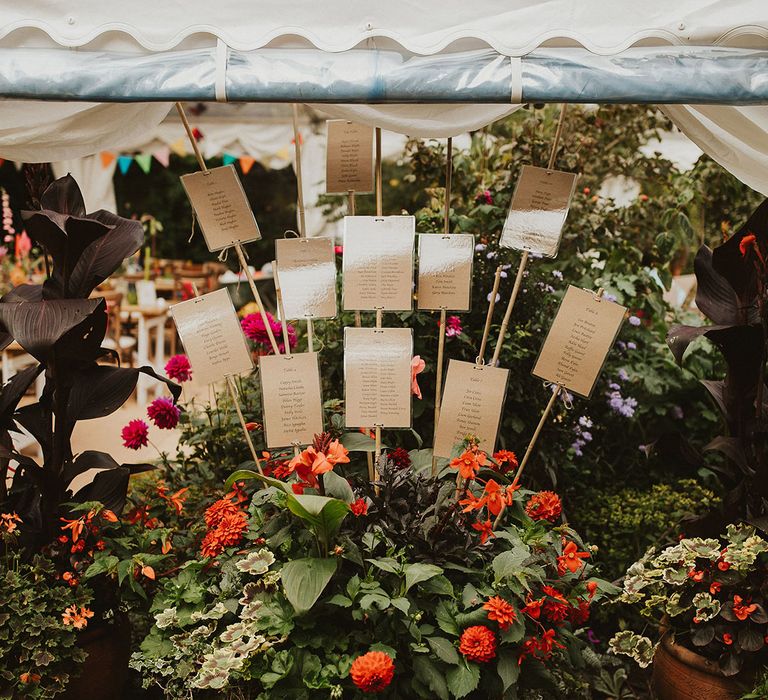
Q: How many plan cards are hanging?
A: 11